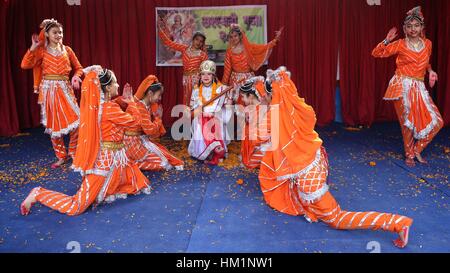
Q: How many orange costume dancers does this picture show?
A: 8